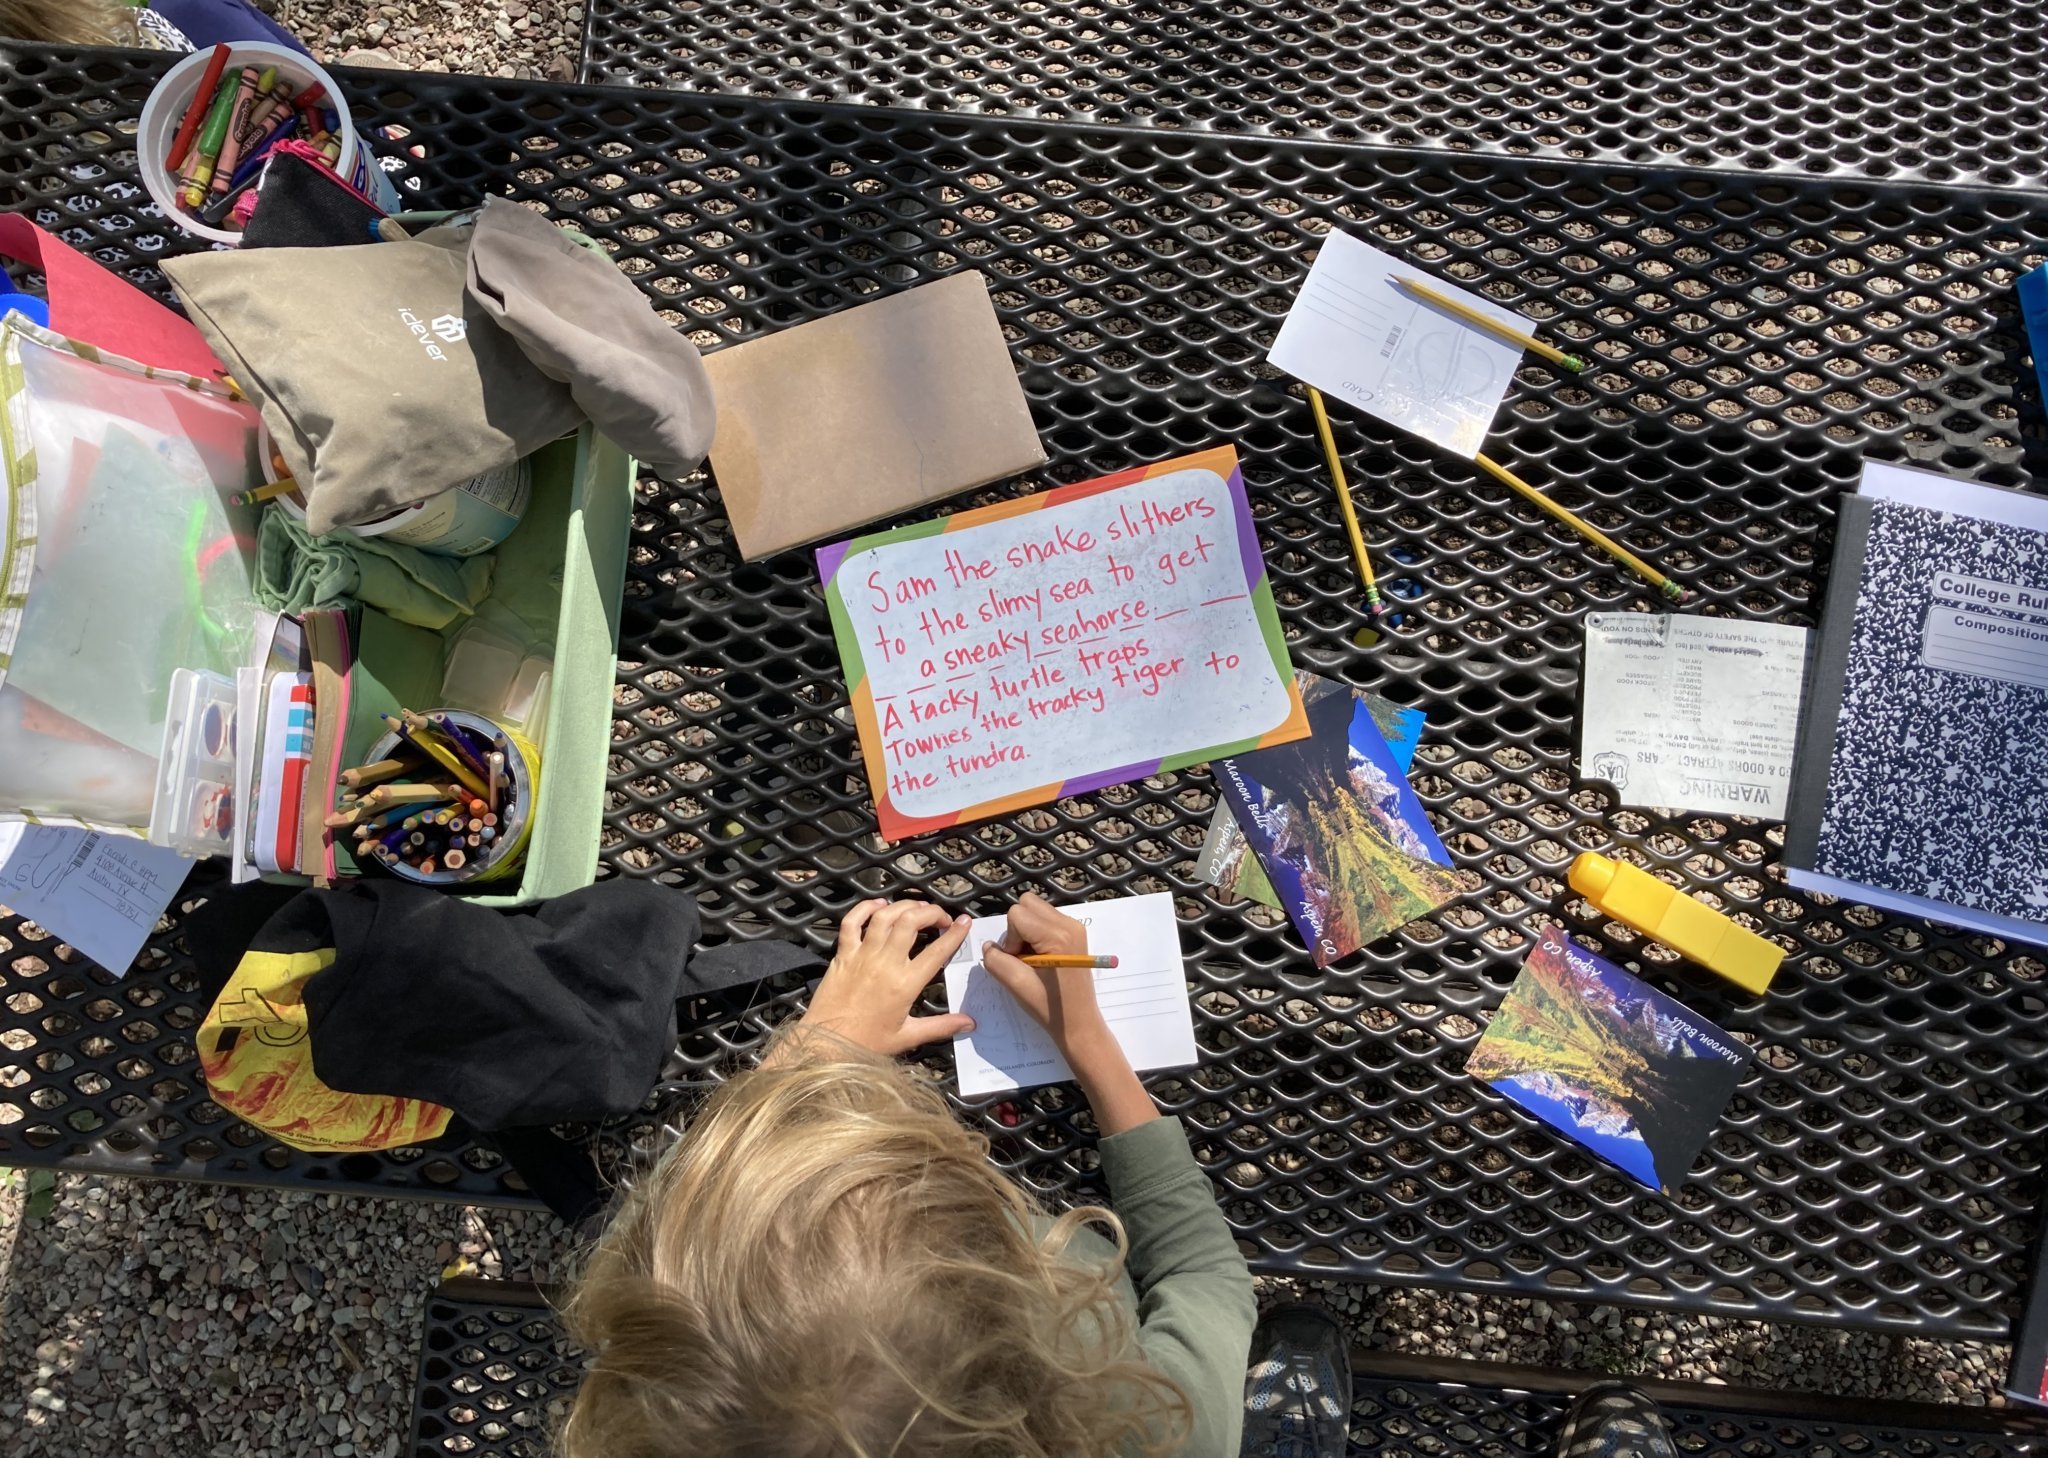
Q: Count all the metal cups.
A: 1